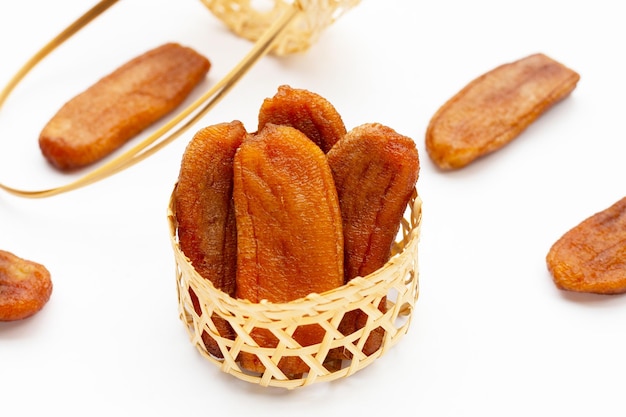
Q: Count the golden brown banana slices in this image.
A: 8